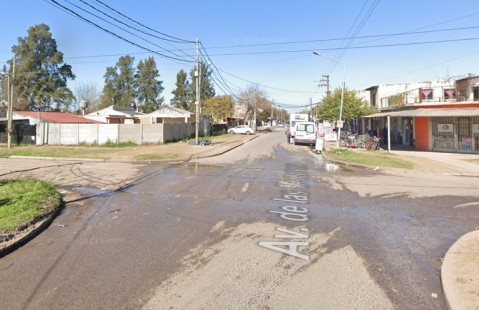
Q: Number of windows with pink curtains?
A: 2